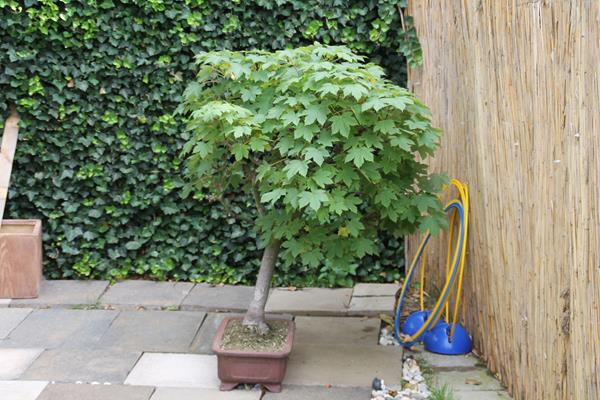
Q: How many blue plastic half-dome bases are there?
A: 2